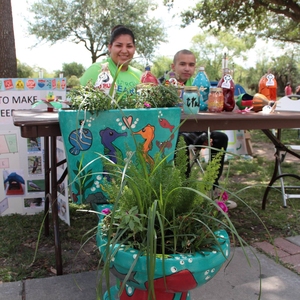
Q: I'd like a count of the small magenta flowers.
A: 4